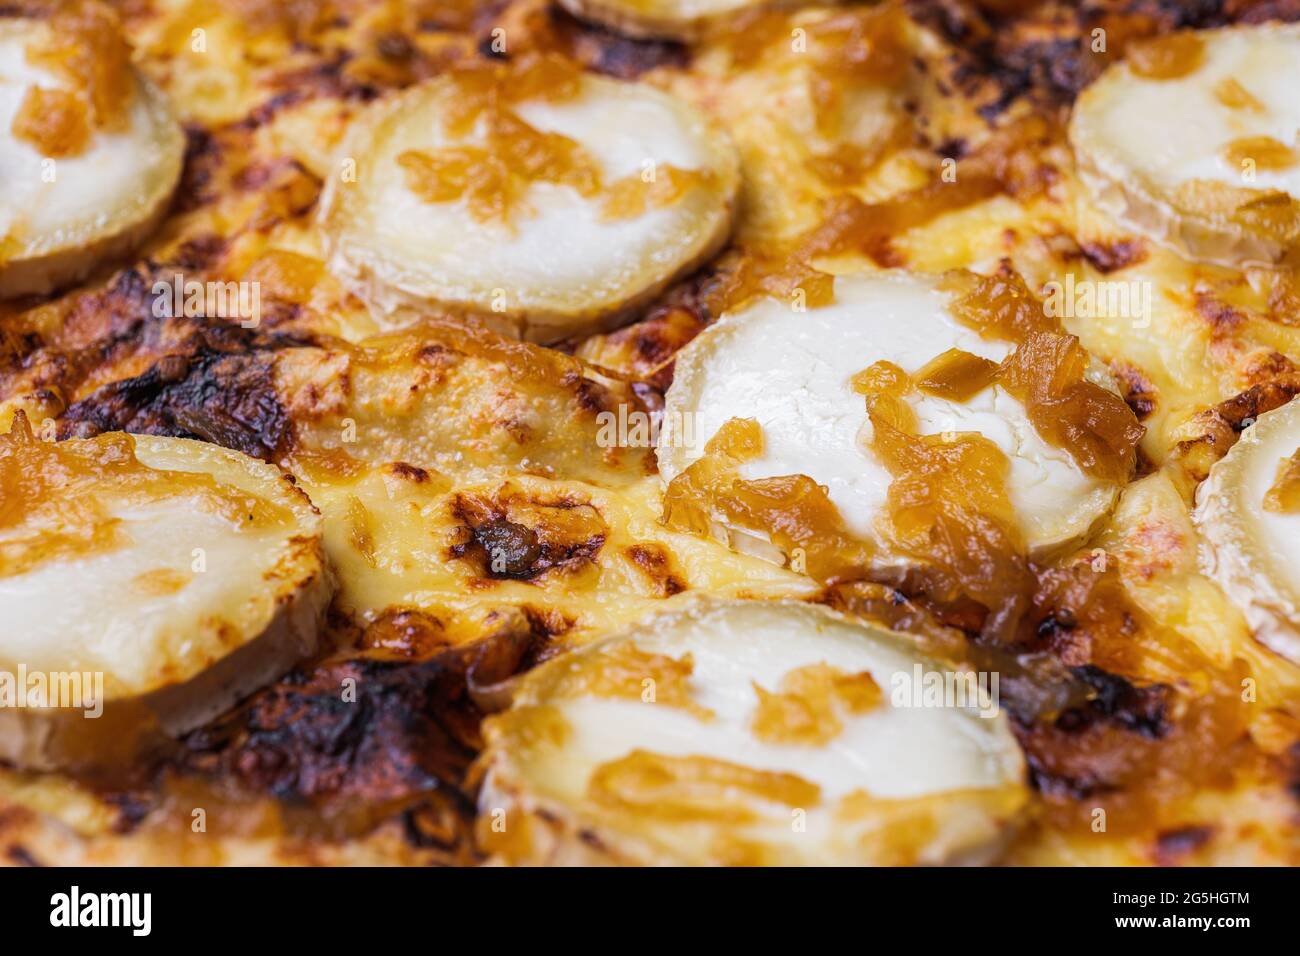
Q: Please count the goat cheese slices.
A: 8